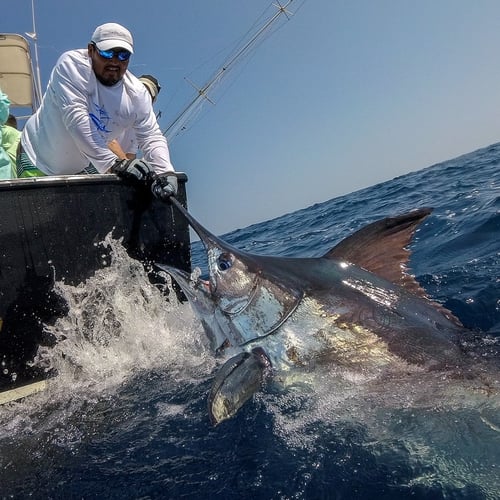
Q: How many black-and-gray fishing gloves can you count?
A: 2